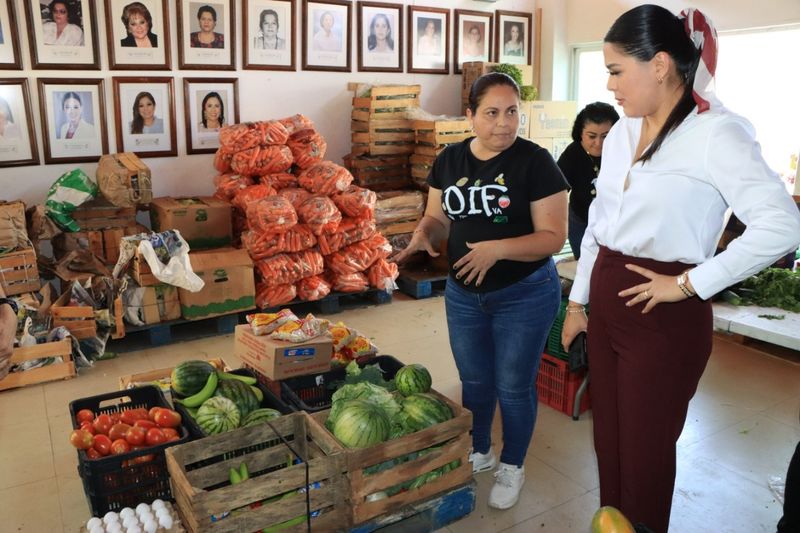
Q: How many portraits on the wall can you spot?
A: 14